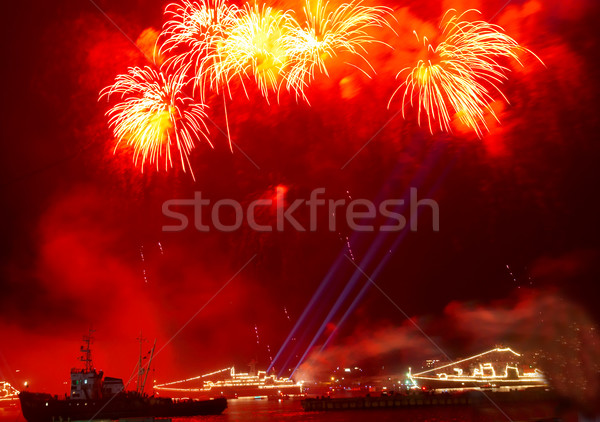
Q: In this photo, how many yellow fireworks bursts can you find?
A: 5